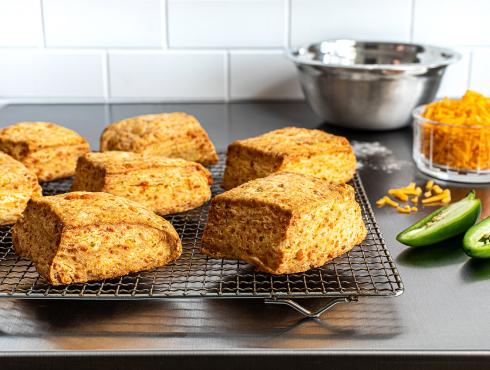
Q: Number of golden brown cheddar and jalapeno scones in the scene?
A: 7